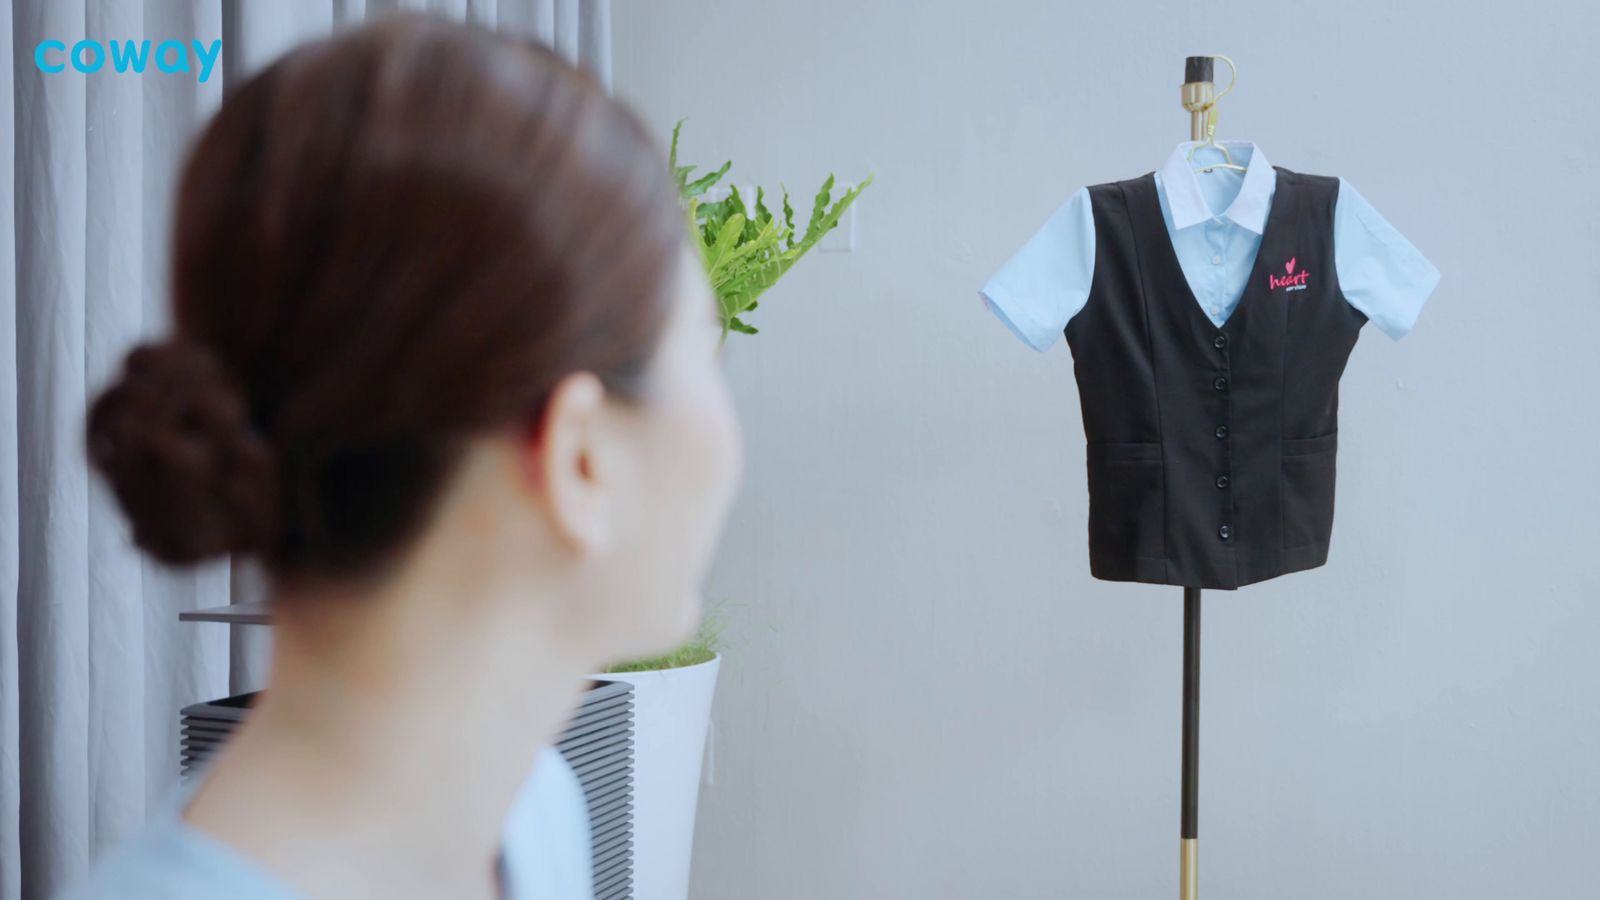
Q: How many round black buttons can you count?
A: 5